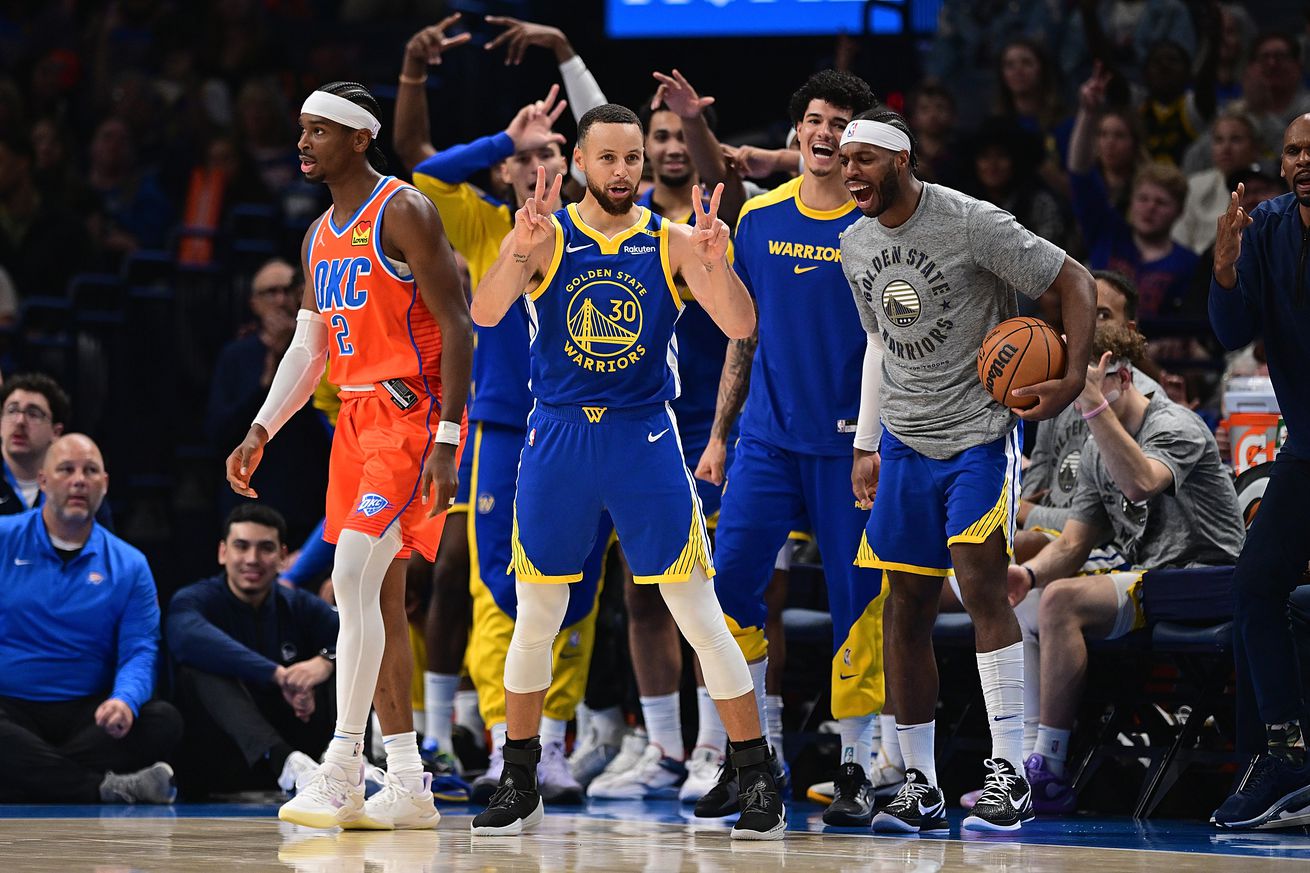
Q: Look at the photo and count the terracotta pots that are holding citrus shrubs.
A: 0